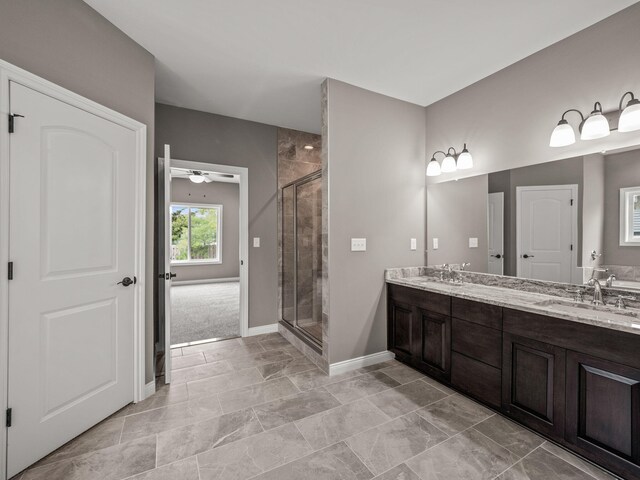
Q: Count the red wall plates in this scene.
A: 0